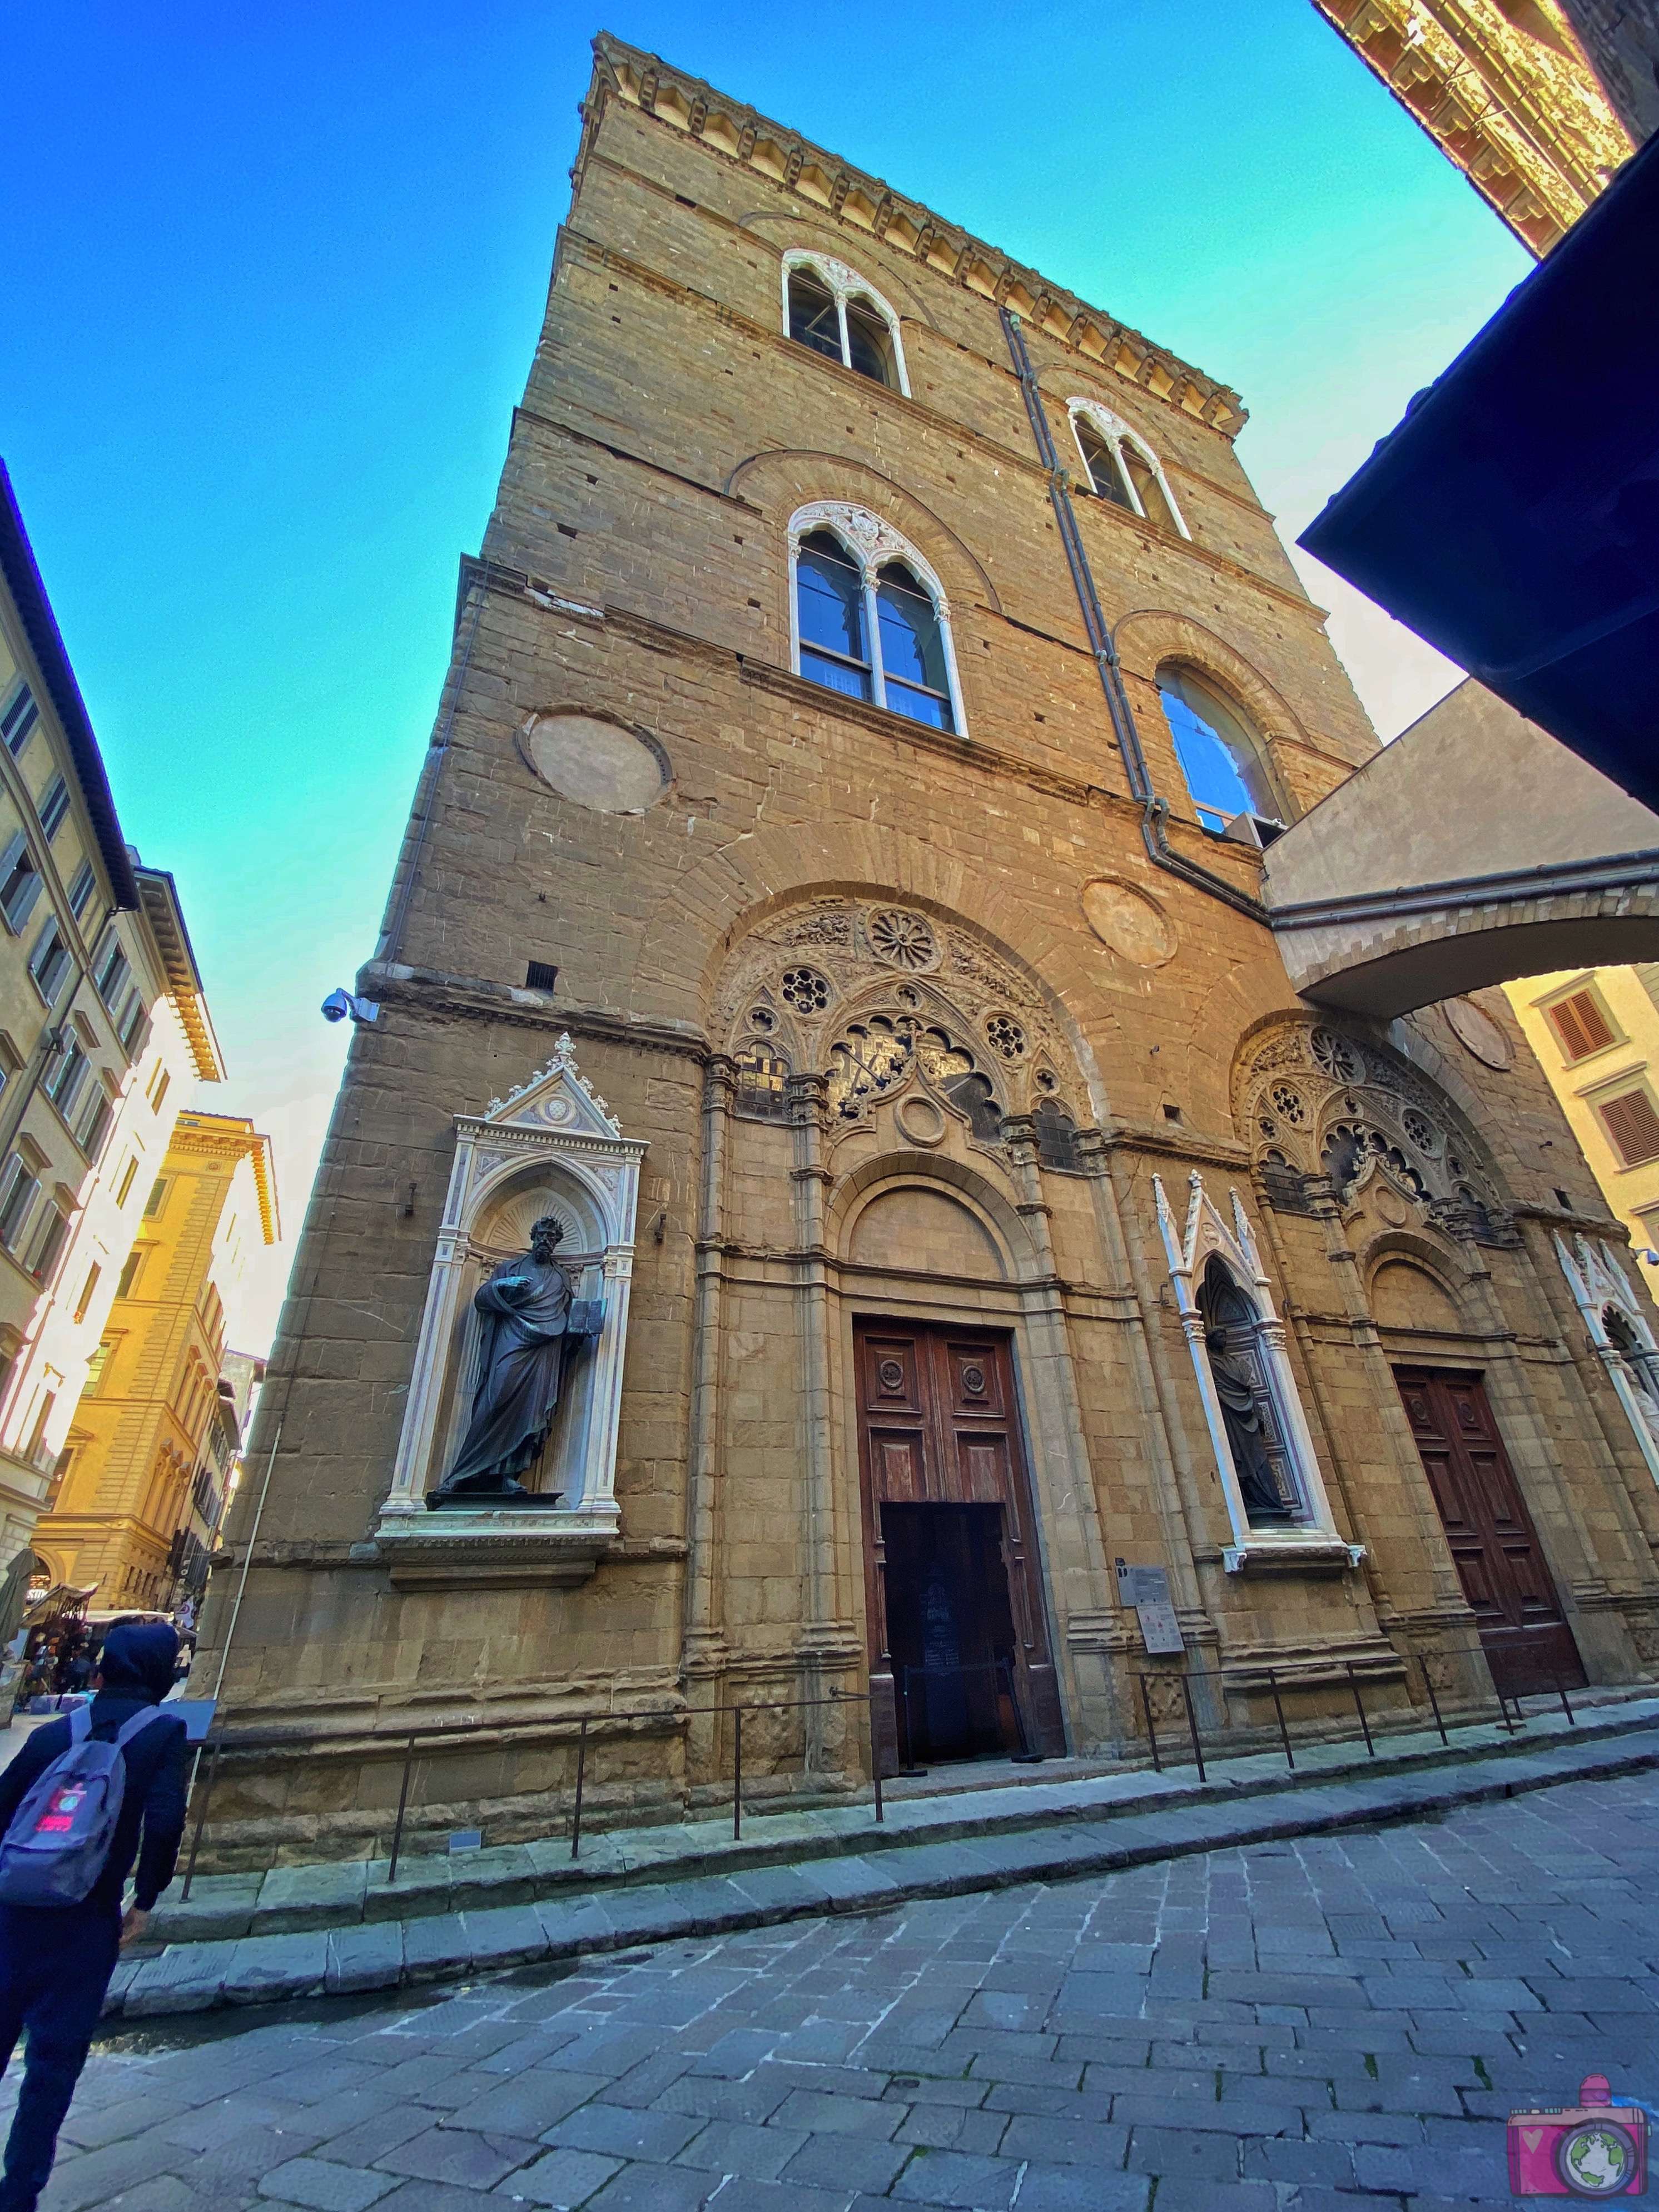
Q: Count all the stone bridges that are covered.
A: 1